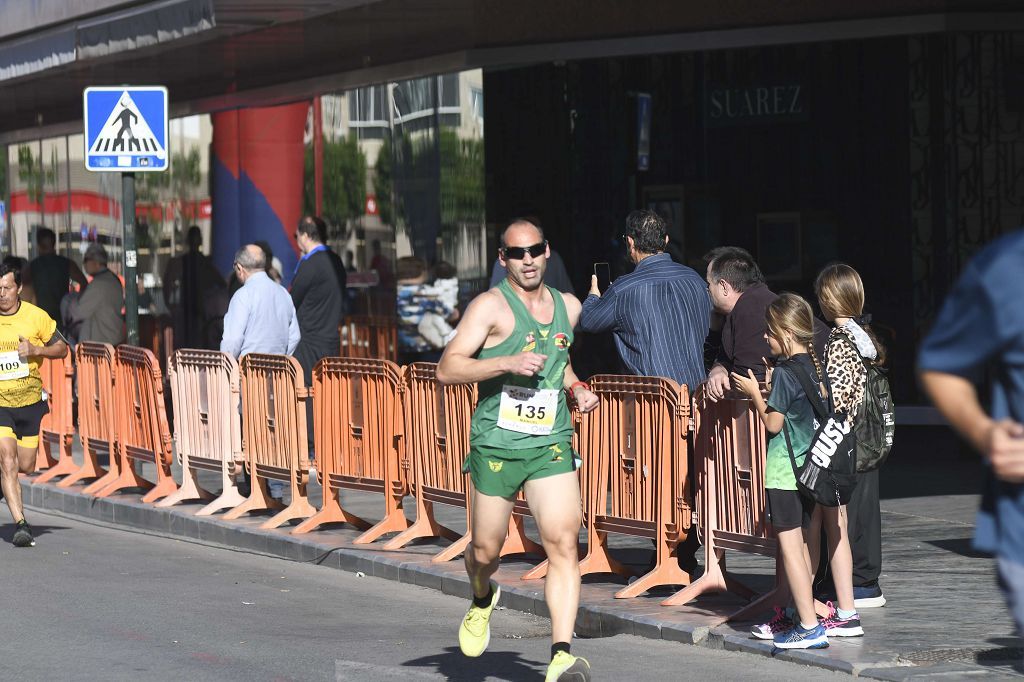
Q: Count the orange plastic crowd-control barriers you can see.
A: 10